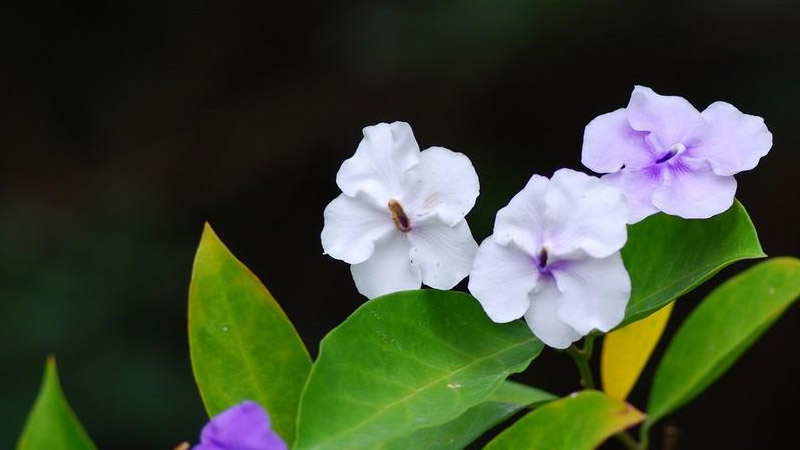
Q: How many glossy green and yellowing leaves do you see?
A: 8